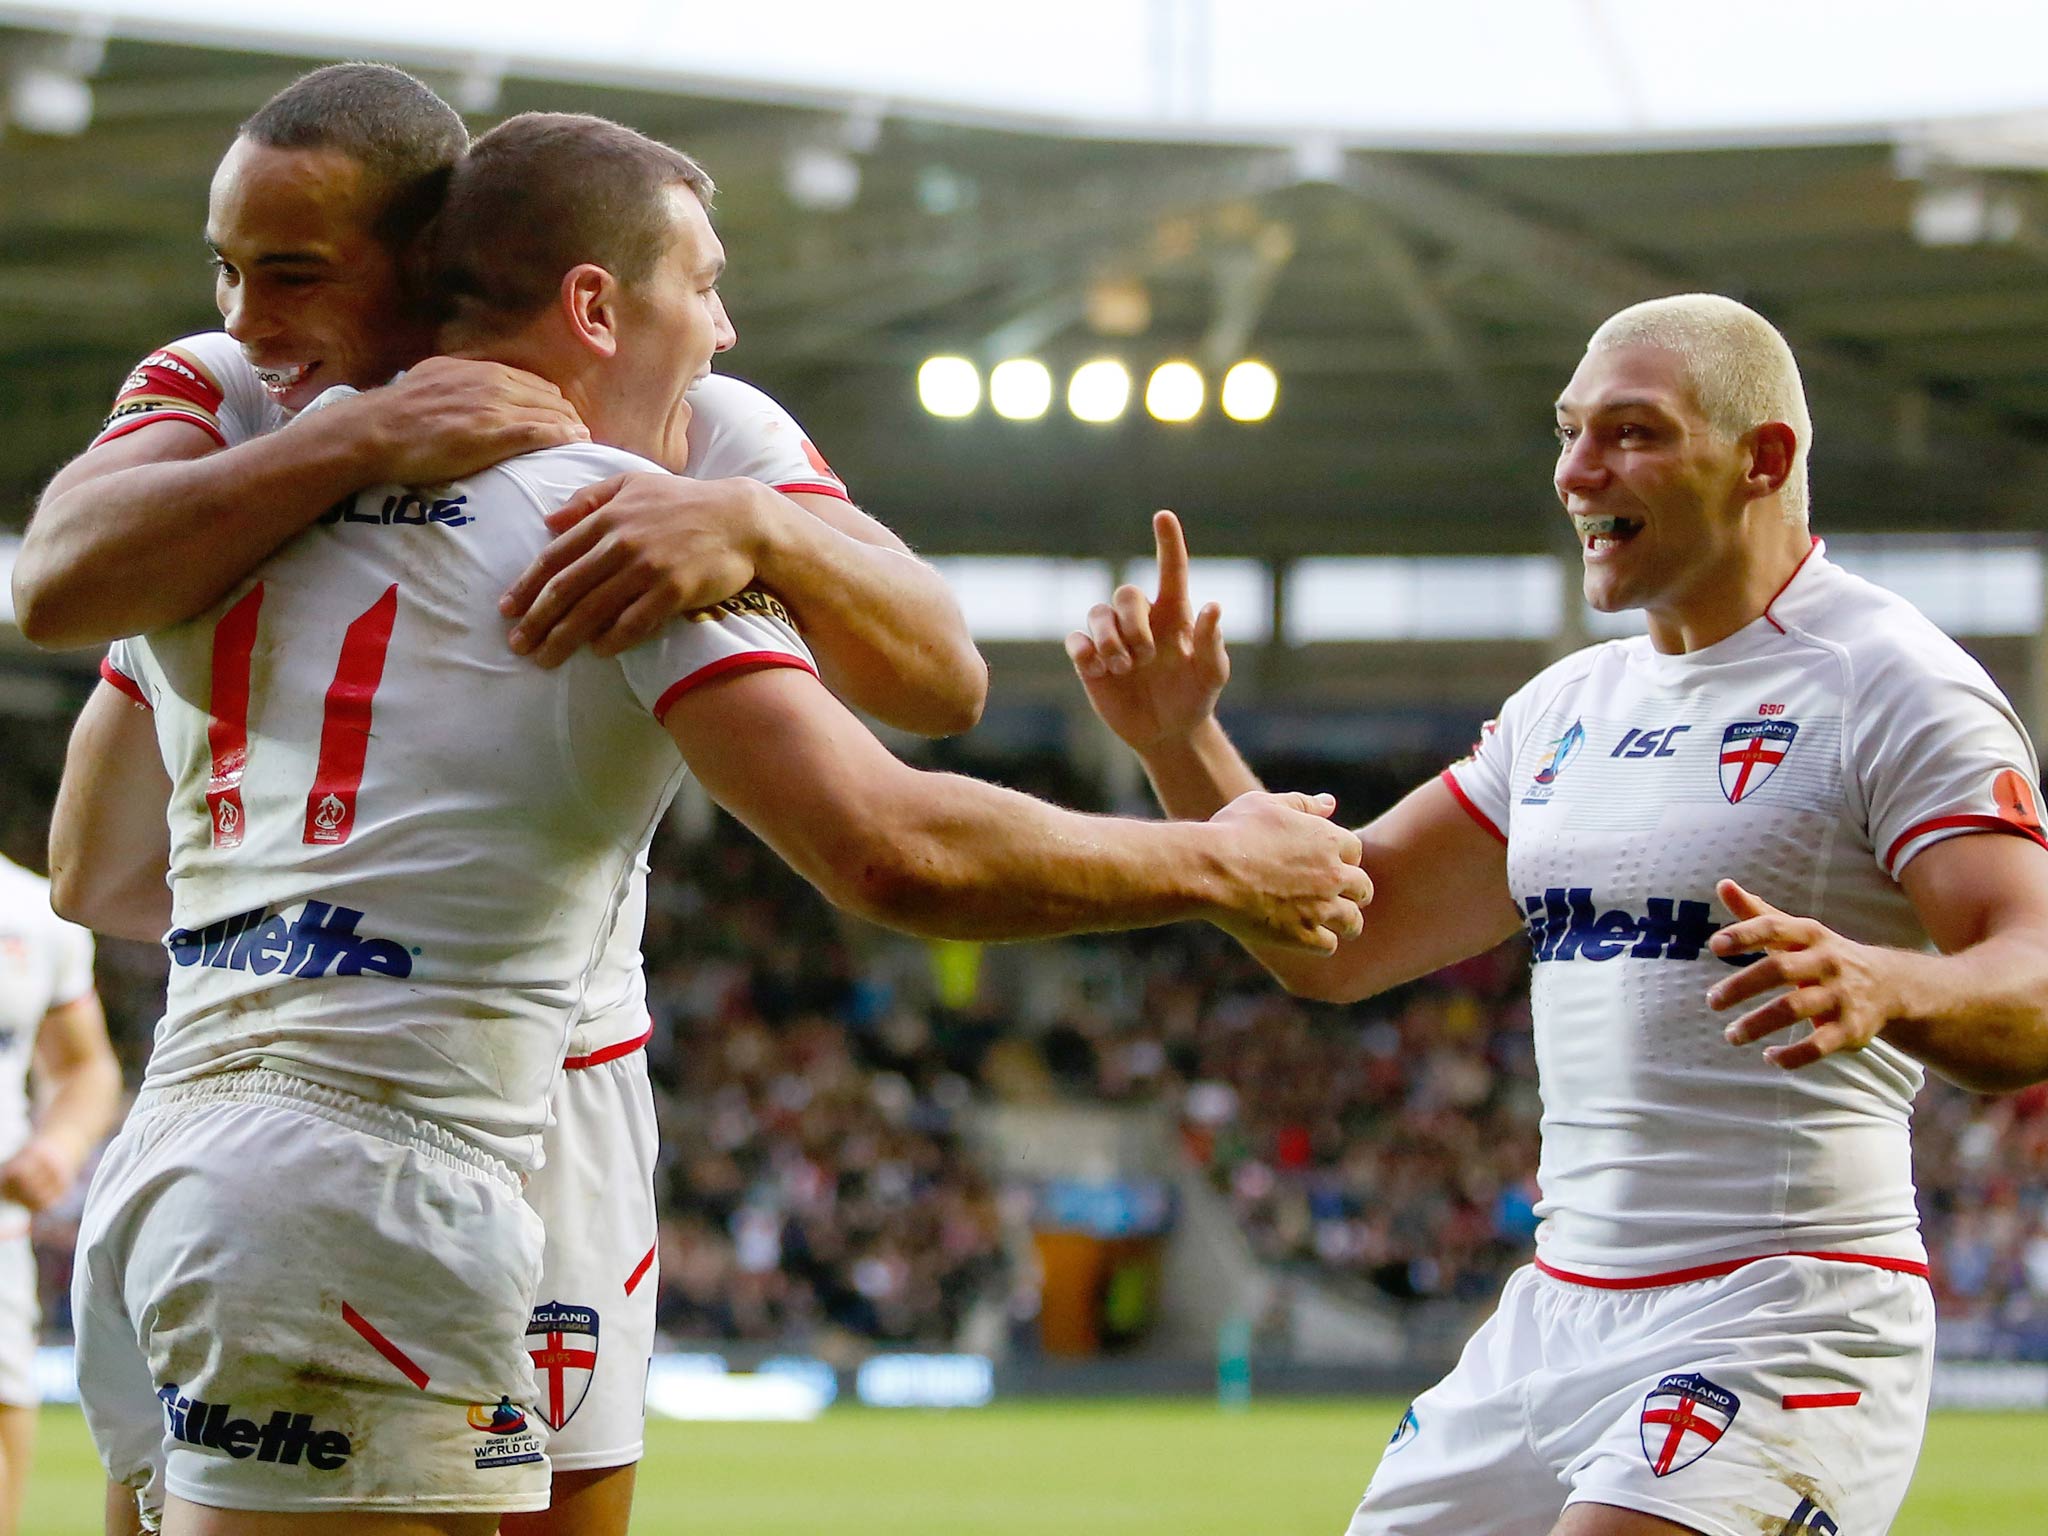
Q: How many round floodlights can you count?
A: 5